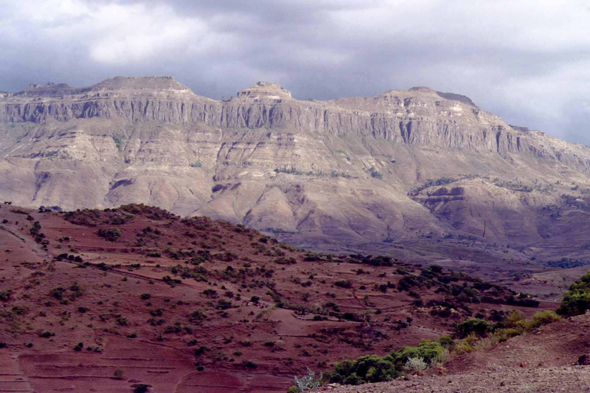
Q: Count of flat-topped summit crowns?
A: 3